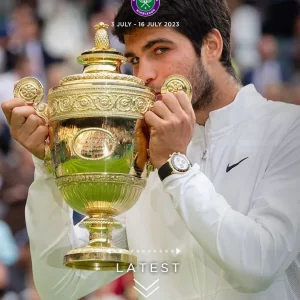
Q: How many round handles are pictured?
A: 2